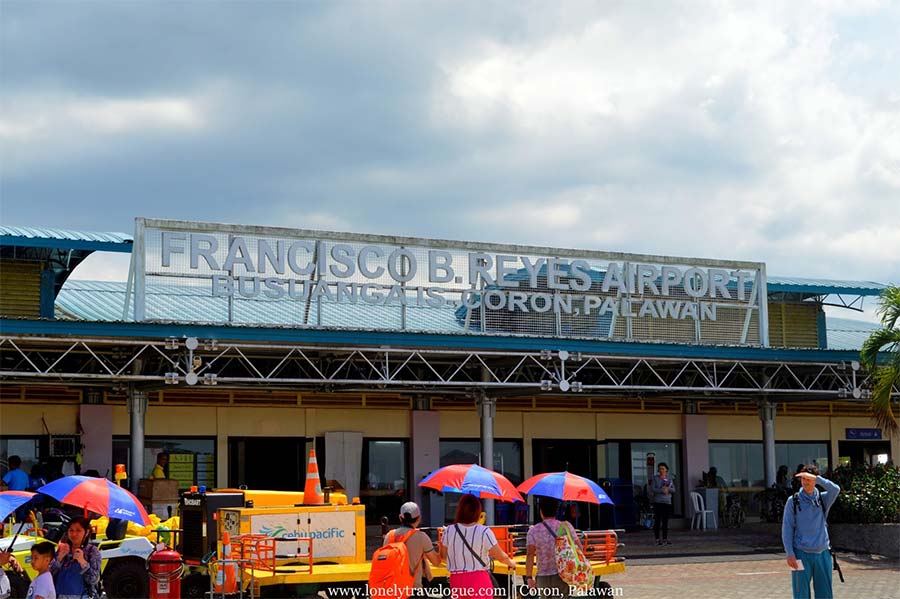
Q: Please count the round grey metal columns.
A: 3